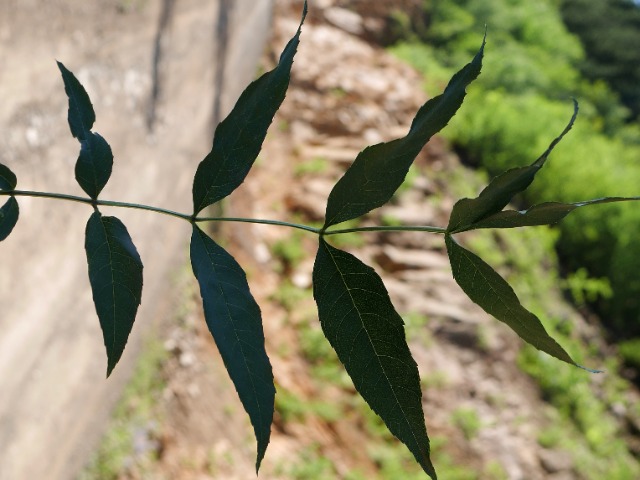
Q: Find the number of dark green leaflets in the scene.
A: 11